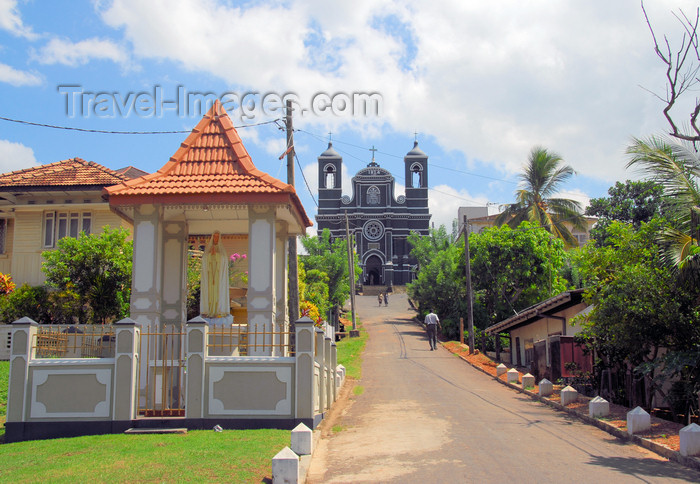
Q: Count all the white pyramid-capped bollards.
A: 13